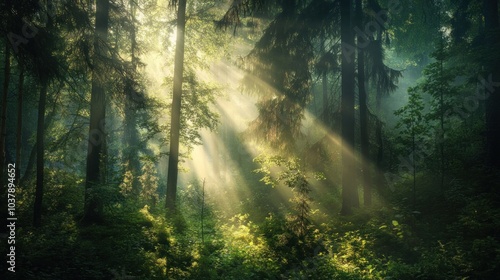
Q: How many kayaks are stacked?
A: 0